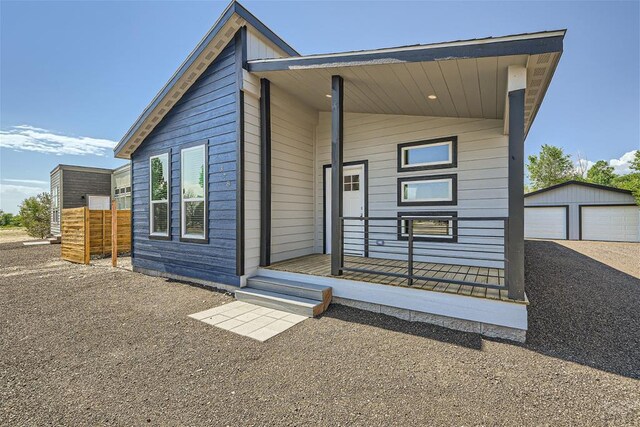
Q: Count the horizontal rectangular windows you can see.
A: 3